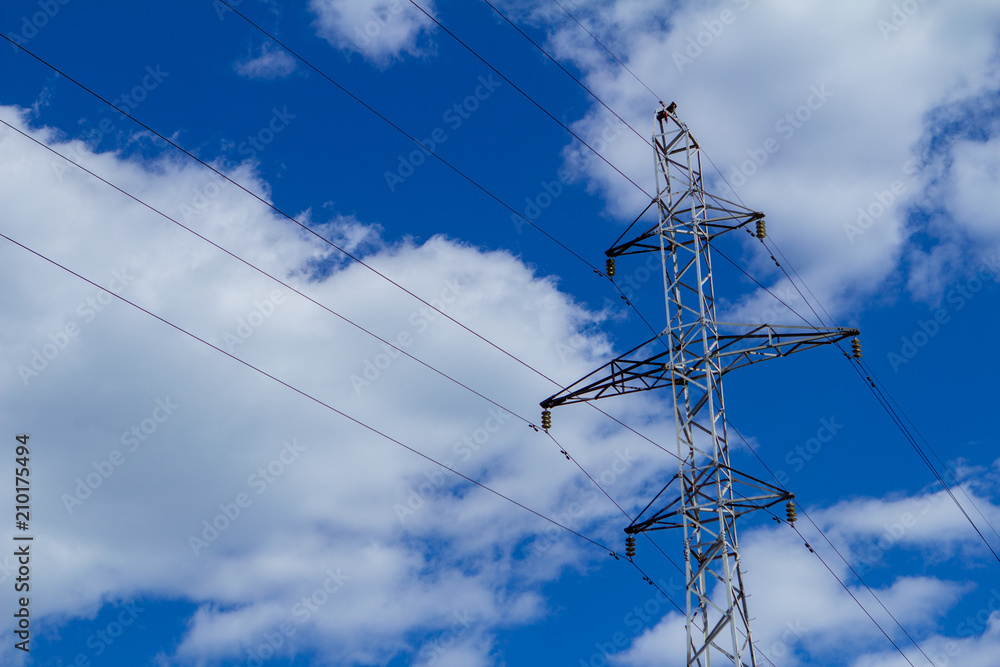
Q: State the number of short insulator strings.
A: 6